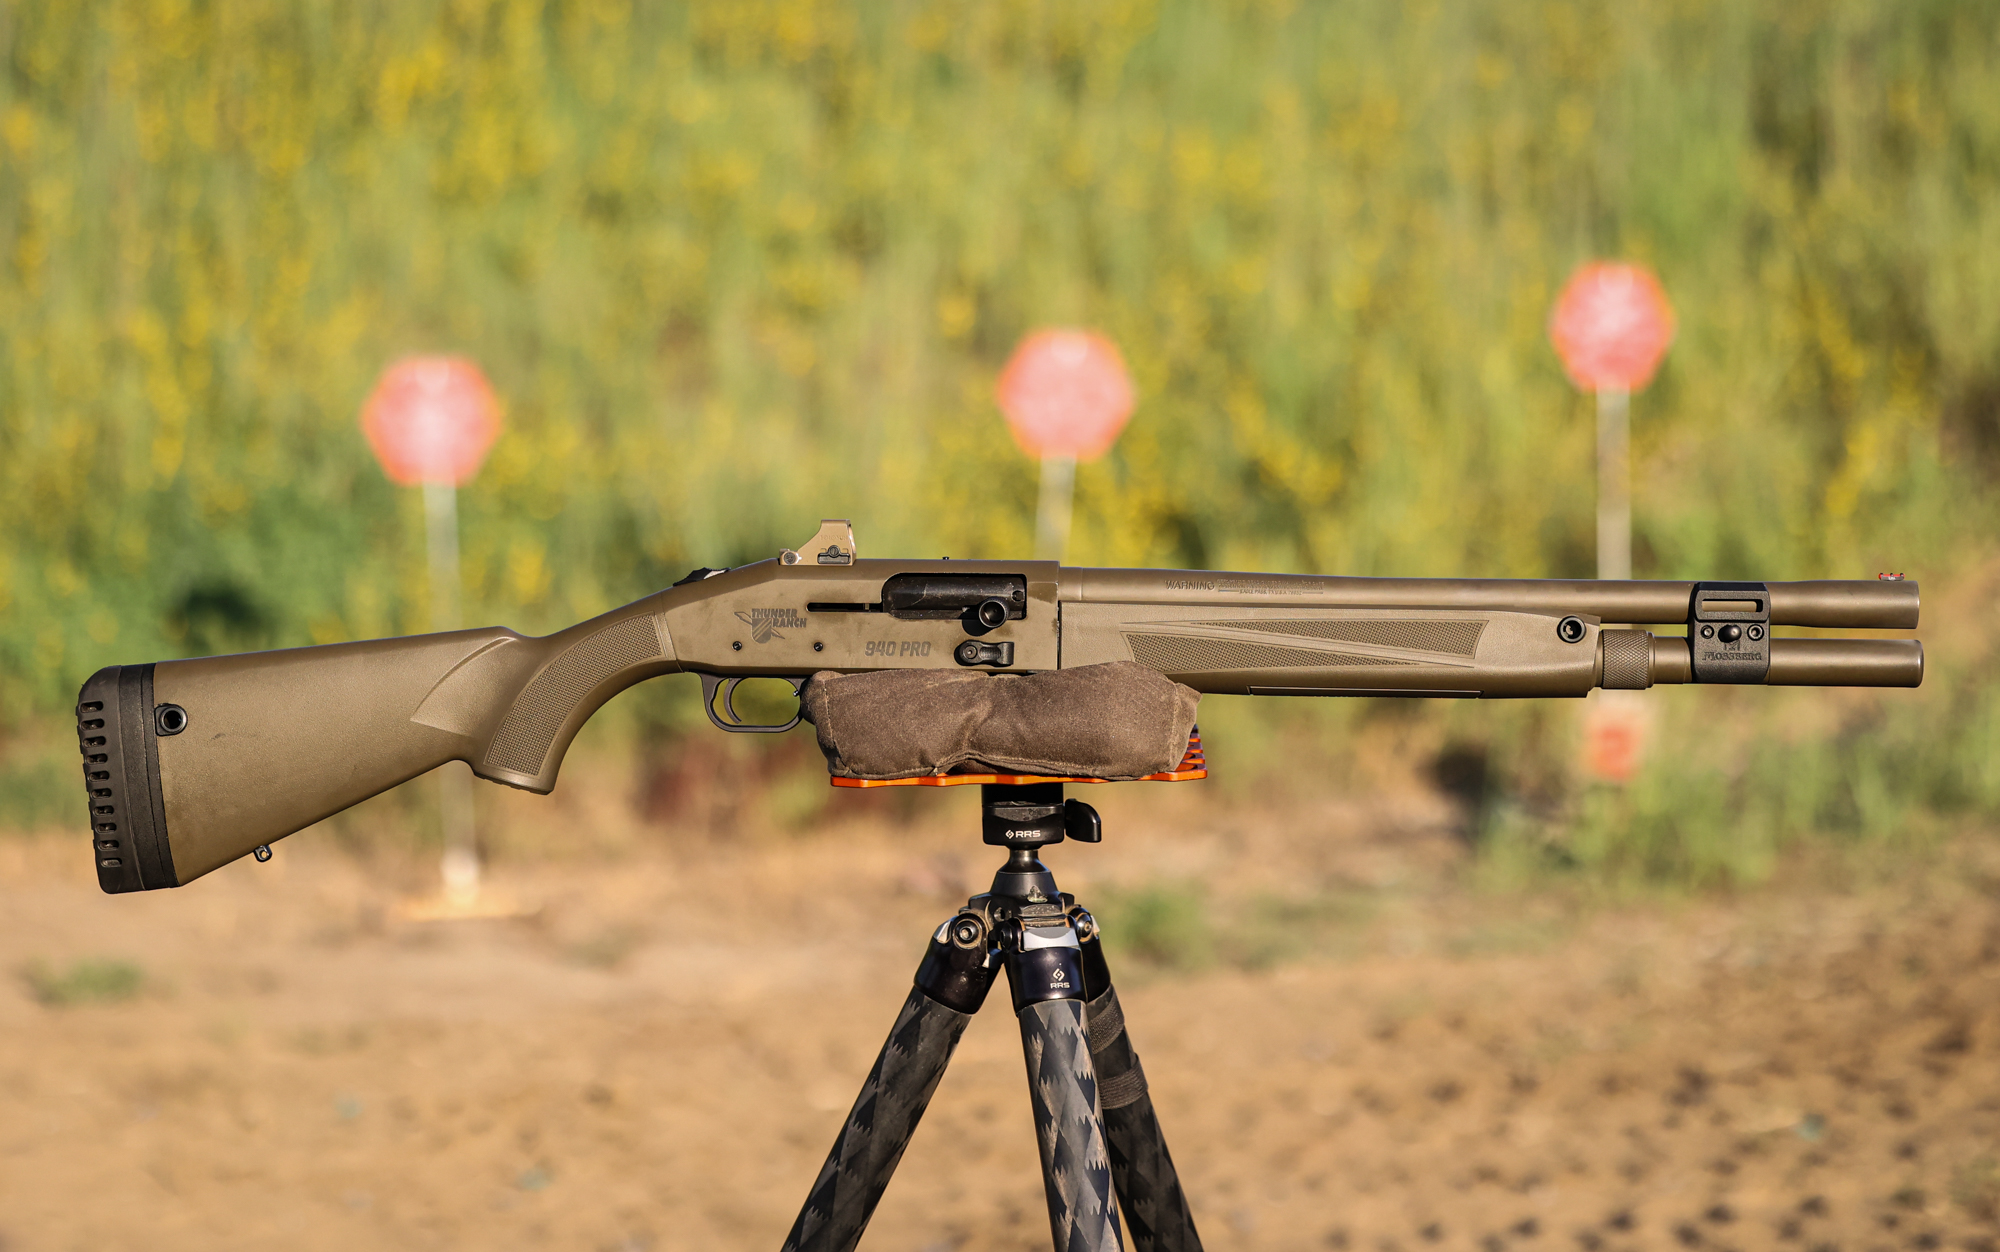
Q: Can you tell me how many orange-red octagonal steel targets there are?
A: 3